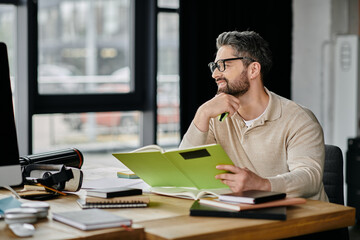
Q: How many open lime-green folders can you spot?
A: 1